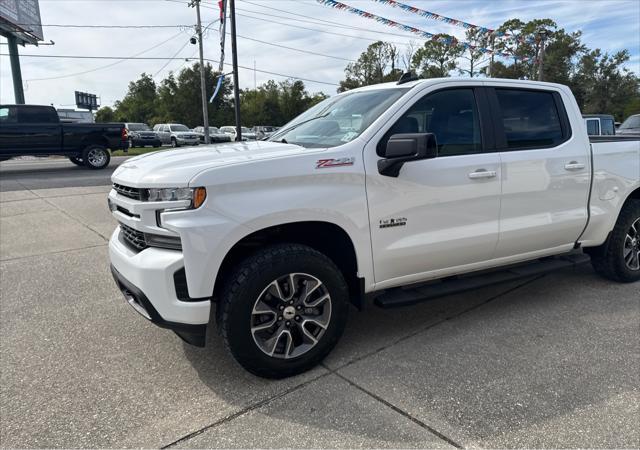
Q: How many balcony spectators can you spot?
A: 0